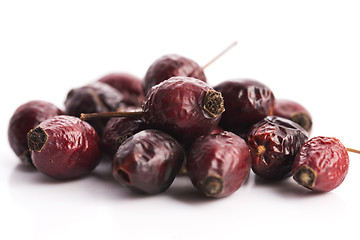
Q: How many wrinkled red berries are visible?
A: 13